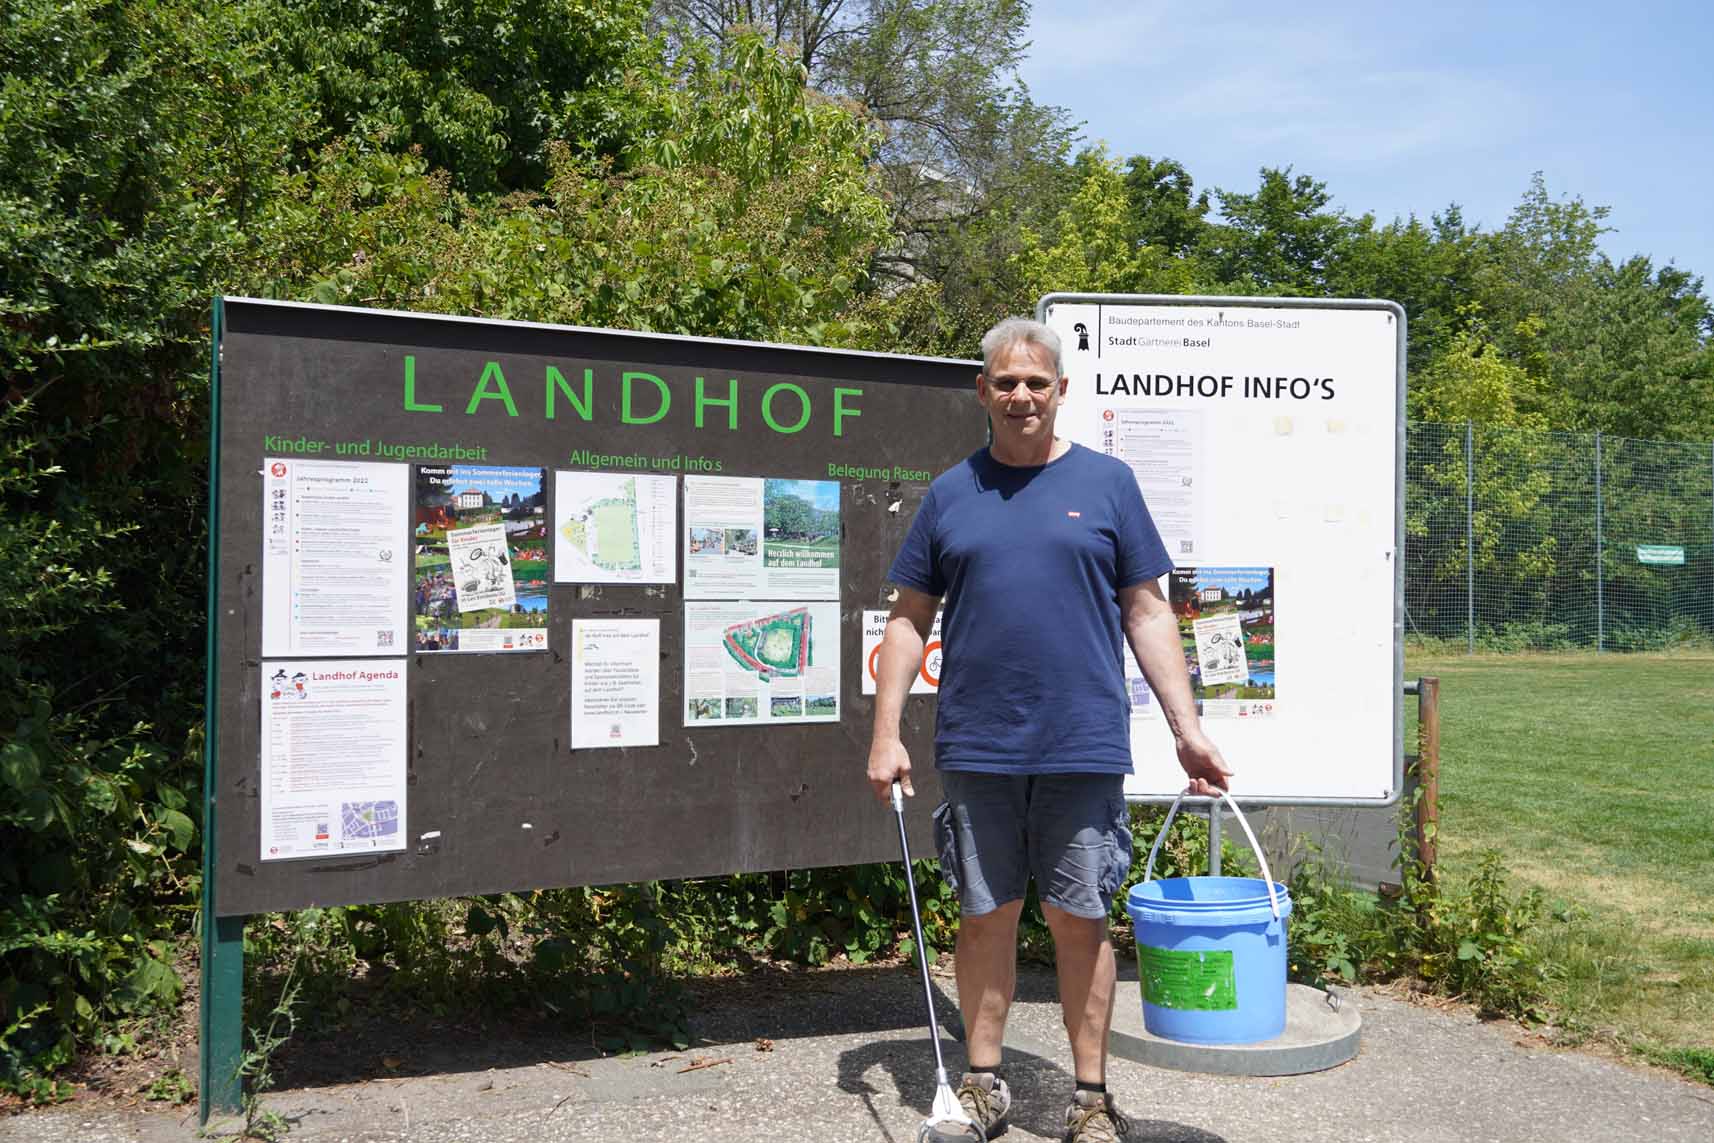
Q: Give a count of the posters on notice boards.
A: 11